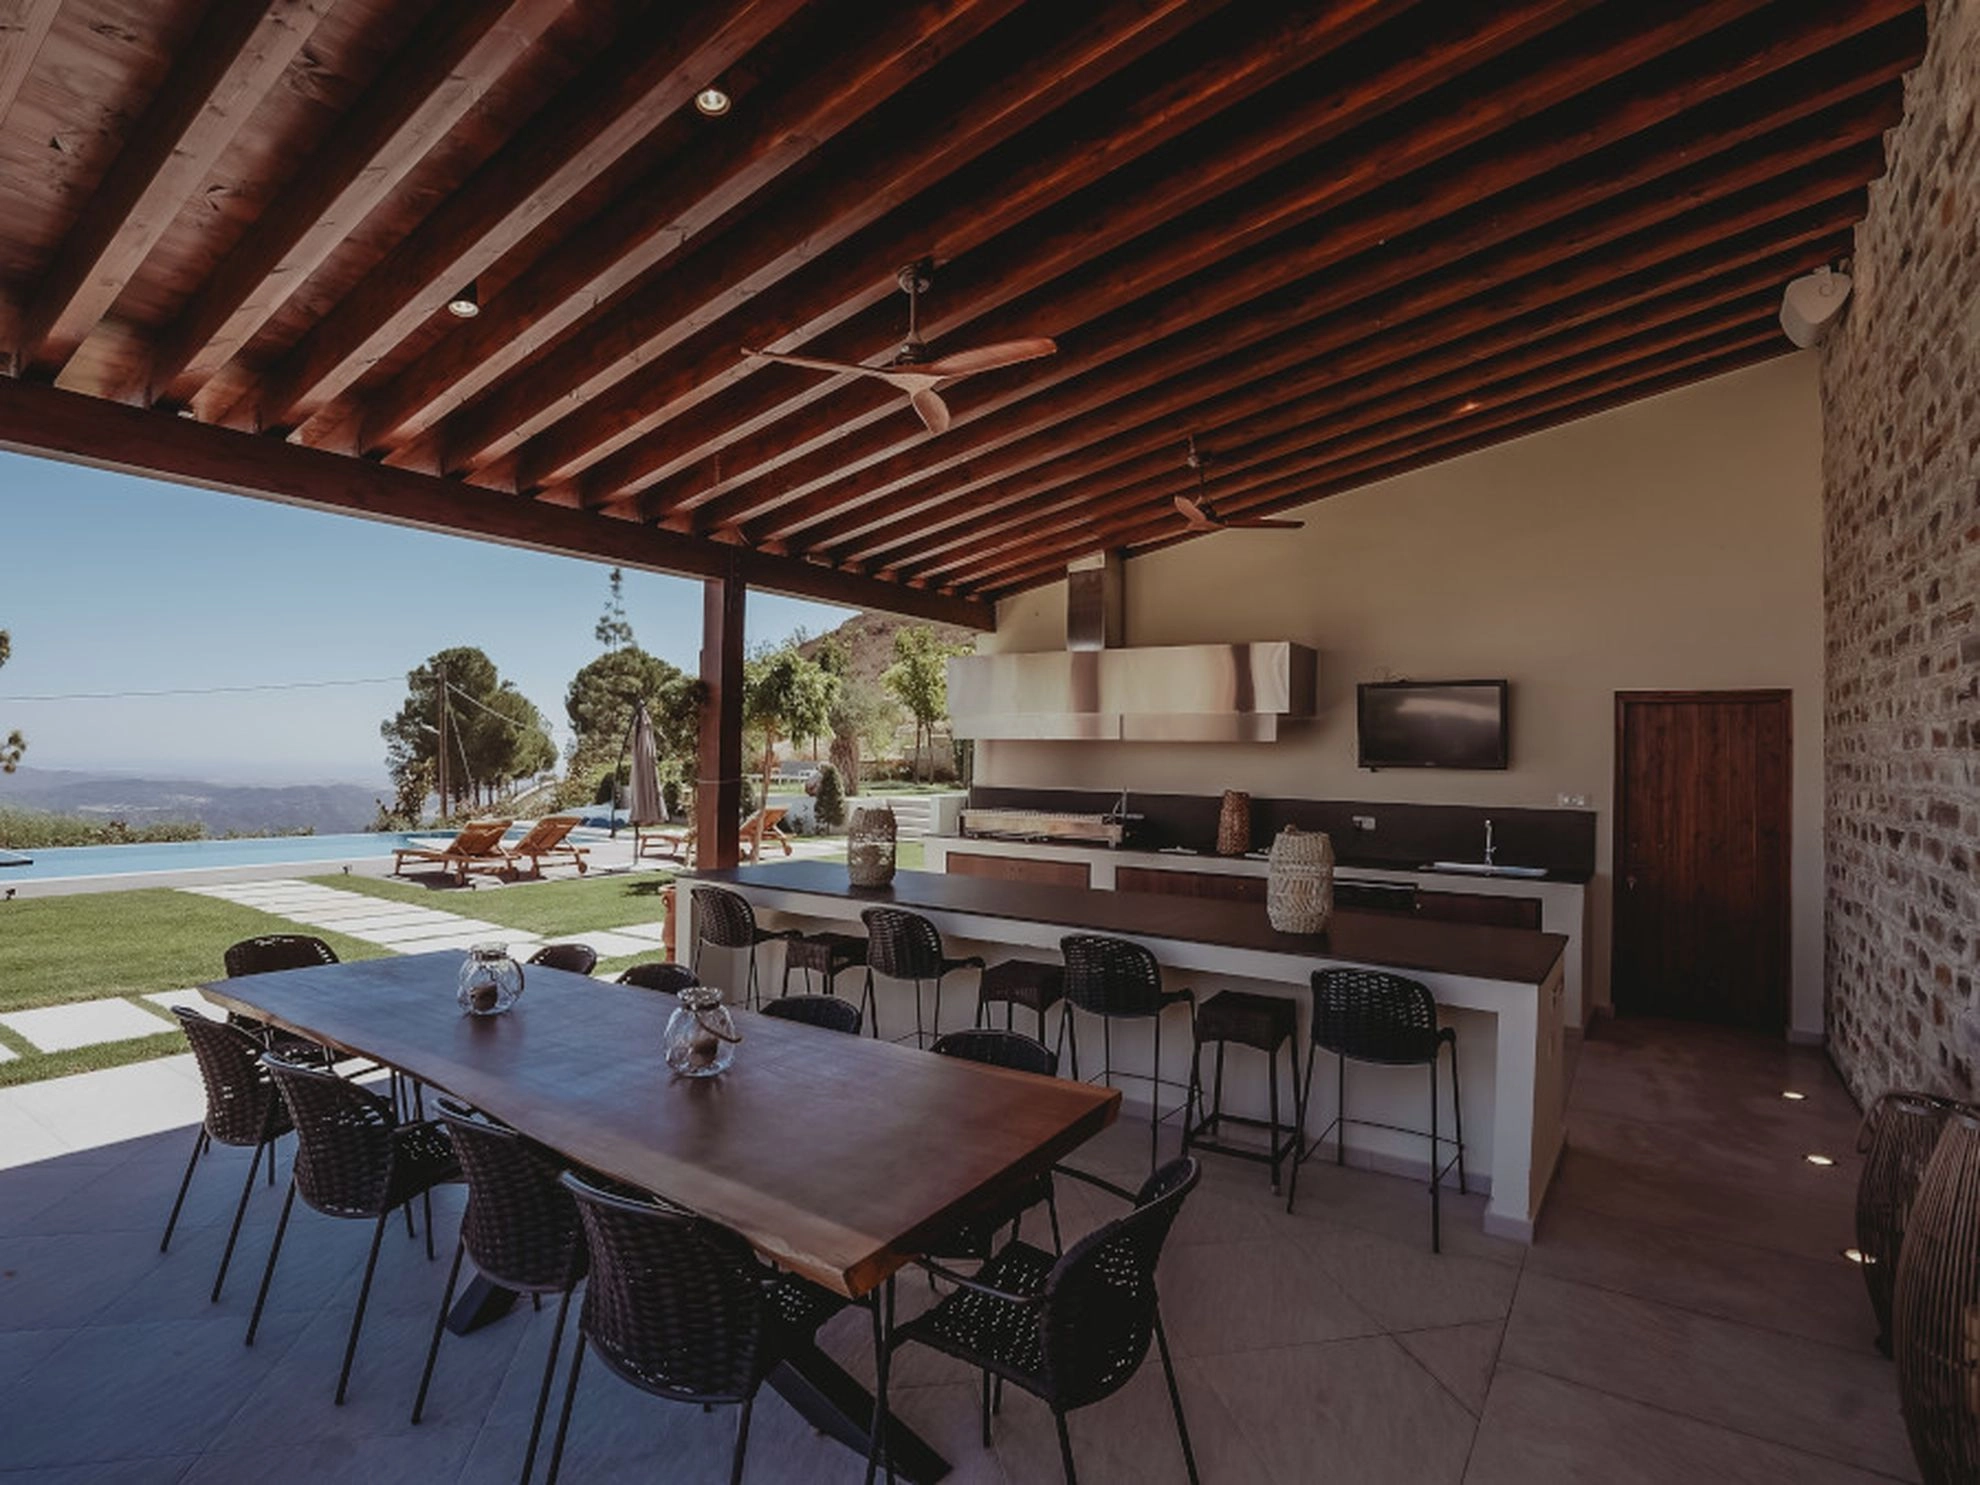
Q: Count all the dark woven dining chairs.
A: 10